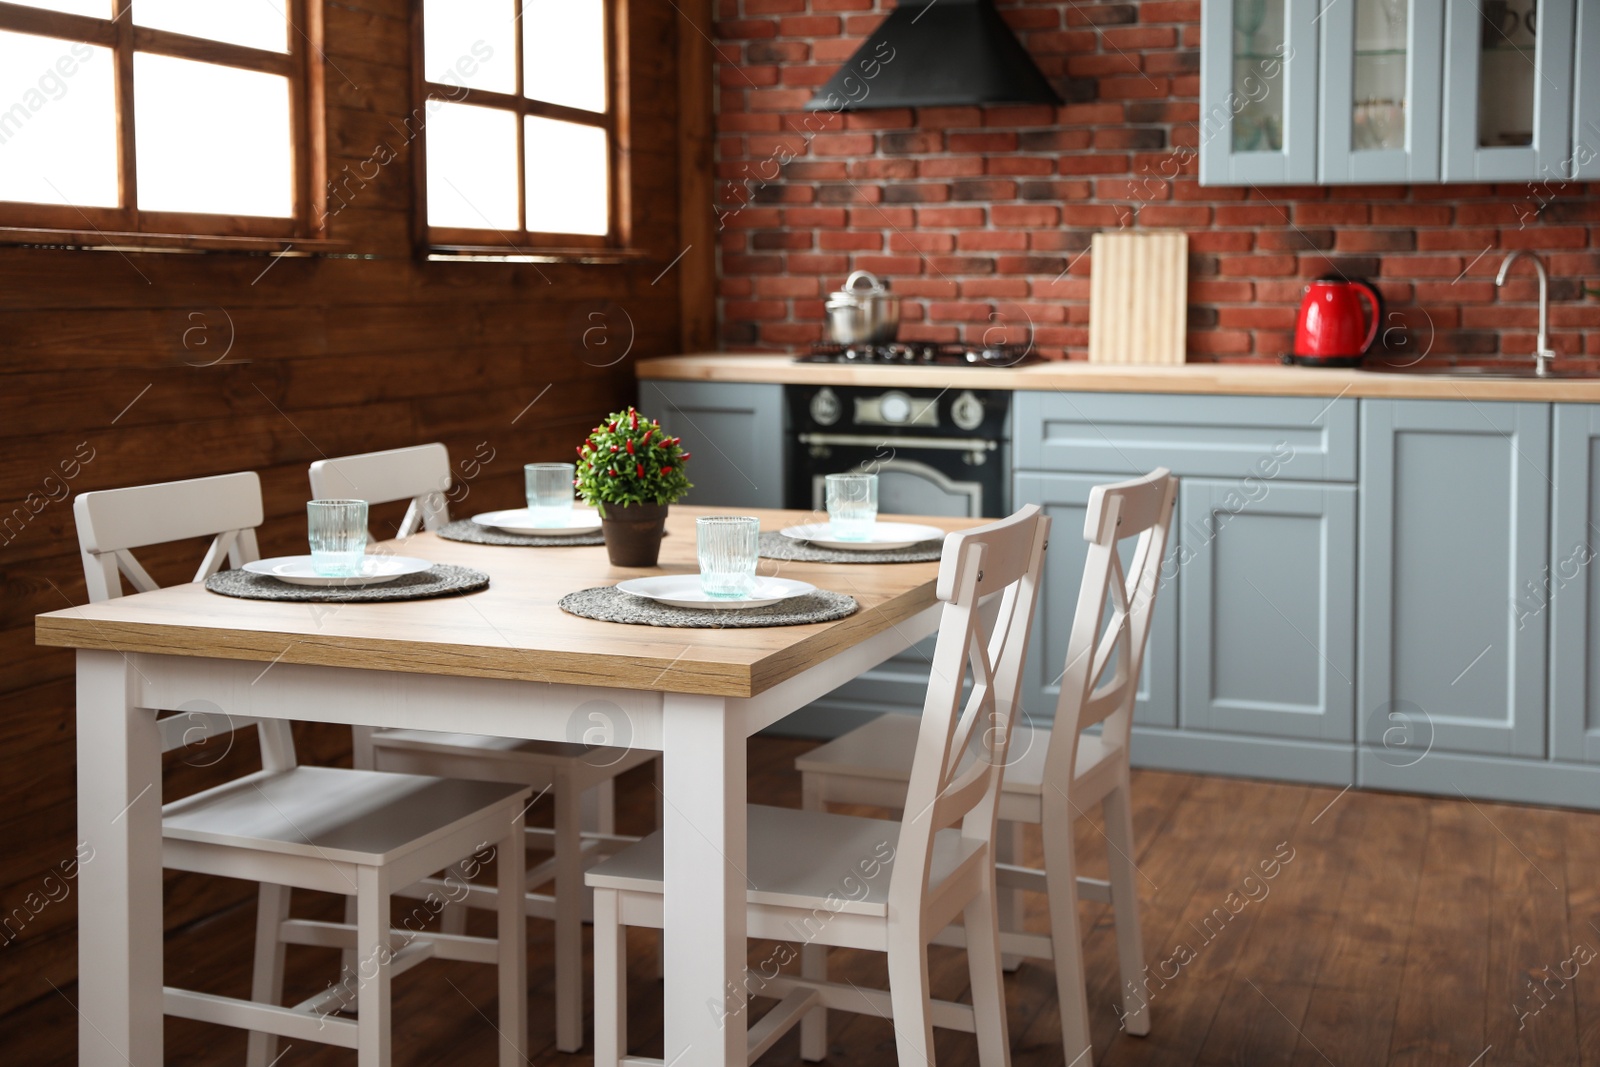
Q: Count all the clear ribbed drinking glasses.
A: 4